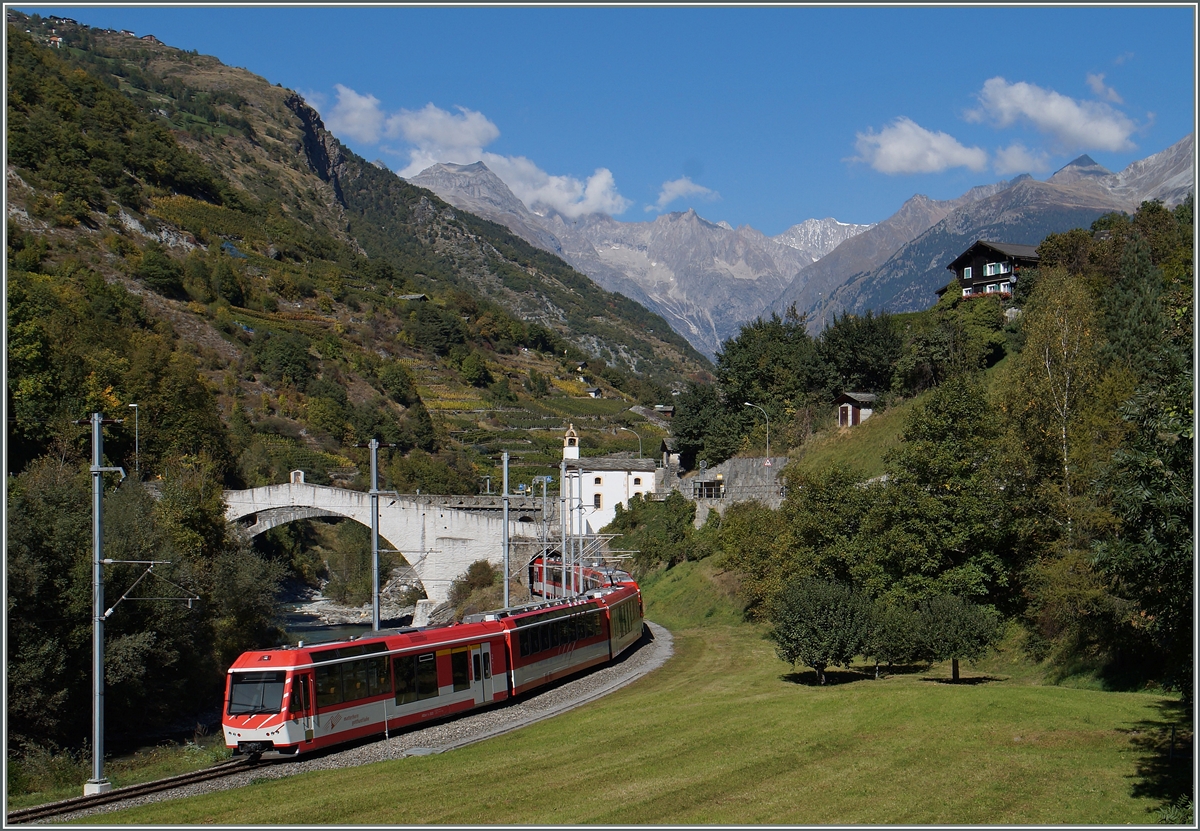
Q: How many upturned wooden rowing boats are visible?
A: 0